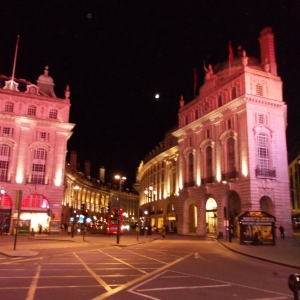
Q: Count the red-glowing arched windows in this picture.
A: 2